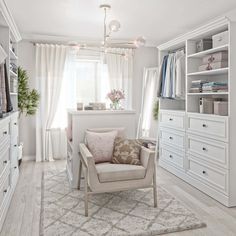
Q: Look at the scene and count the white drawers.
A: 12